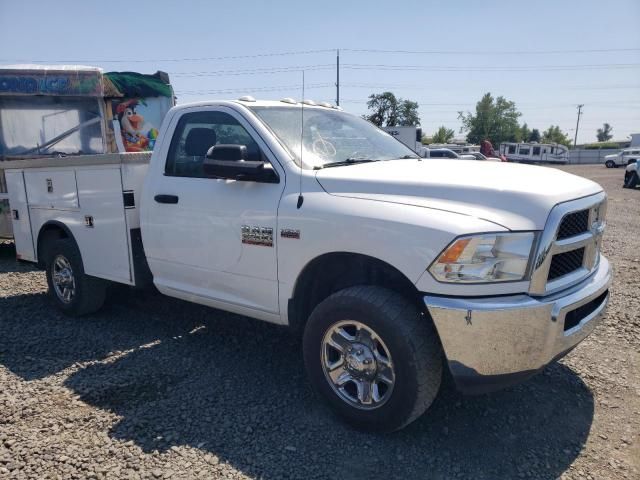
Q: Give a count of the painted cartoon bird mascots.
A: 1